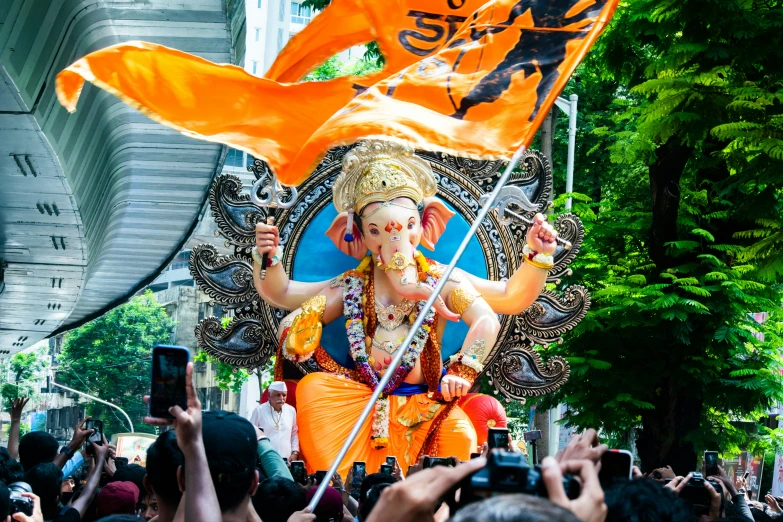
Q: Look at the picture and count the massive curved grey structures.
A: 1